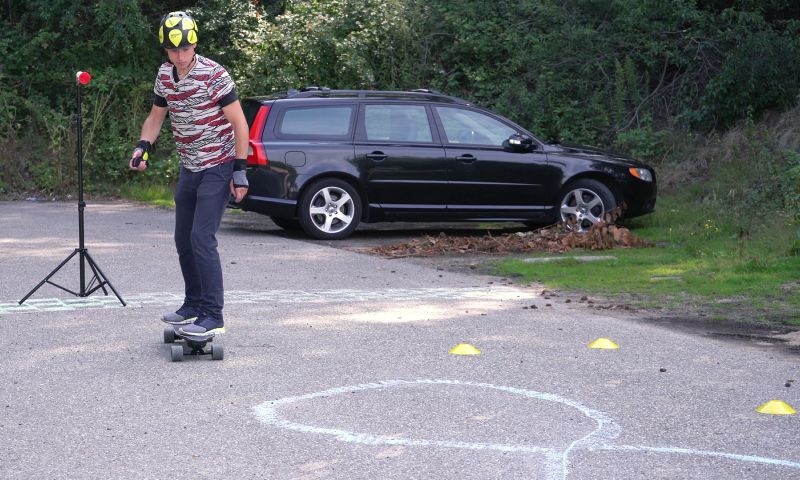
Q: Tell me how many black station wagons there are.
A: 1